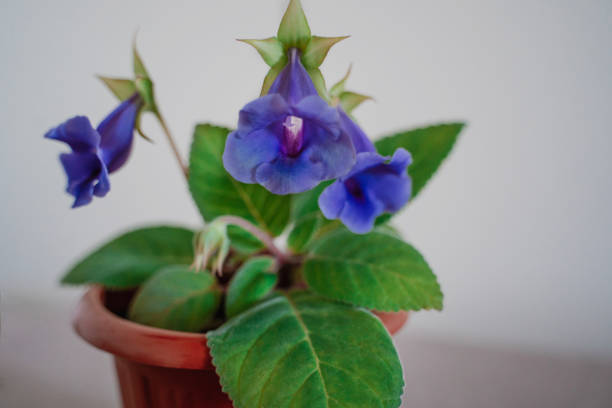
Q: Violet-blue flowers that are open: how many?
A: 3